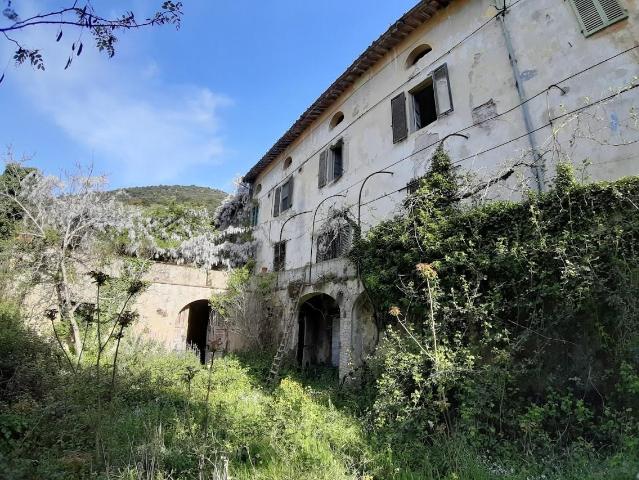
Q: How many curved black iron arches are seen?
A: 5